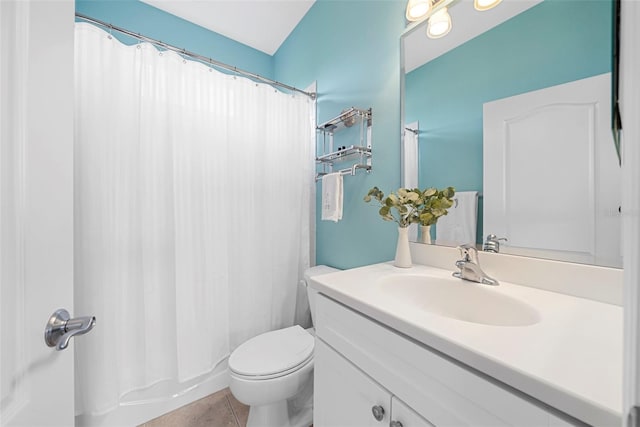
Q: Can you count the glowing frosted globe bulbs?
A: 3